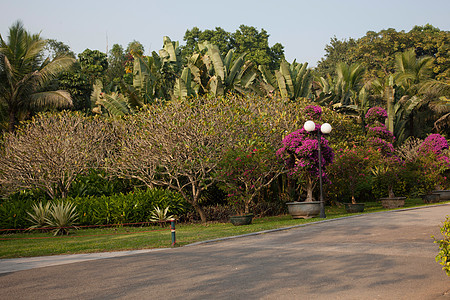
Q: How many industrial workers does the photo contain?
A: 0